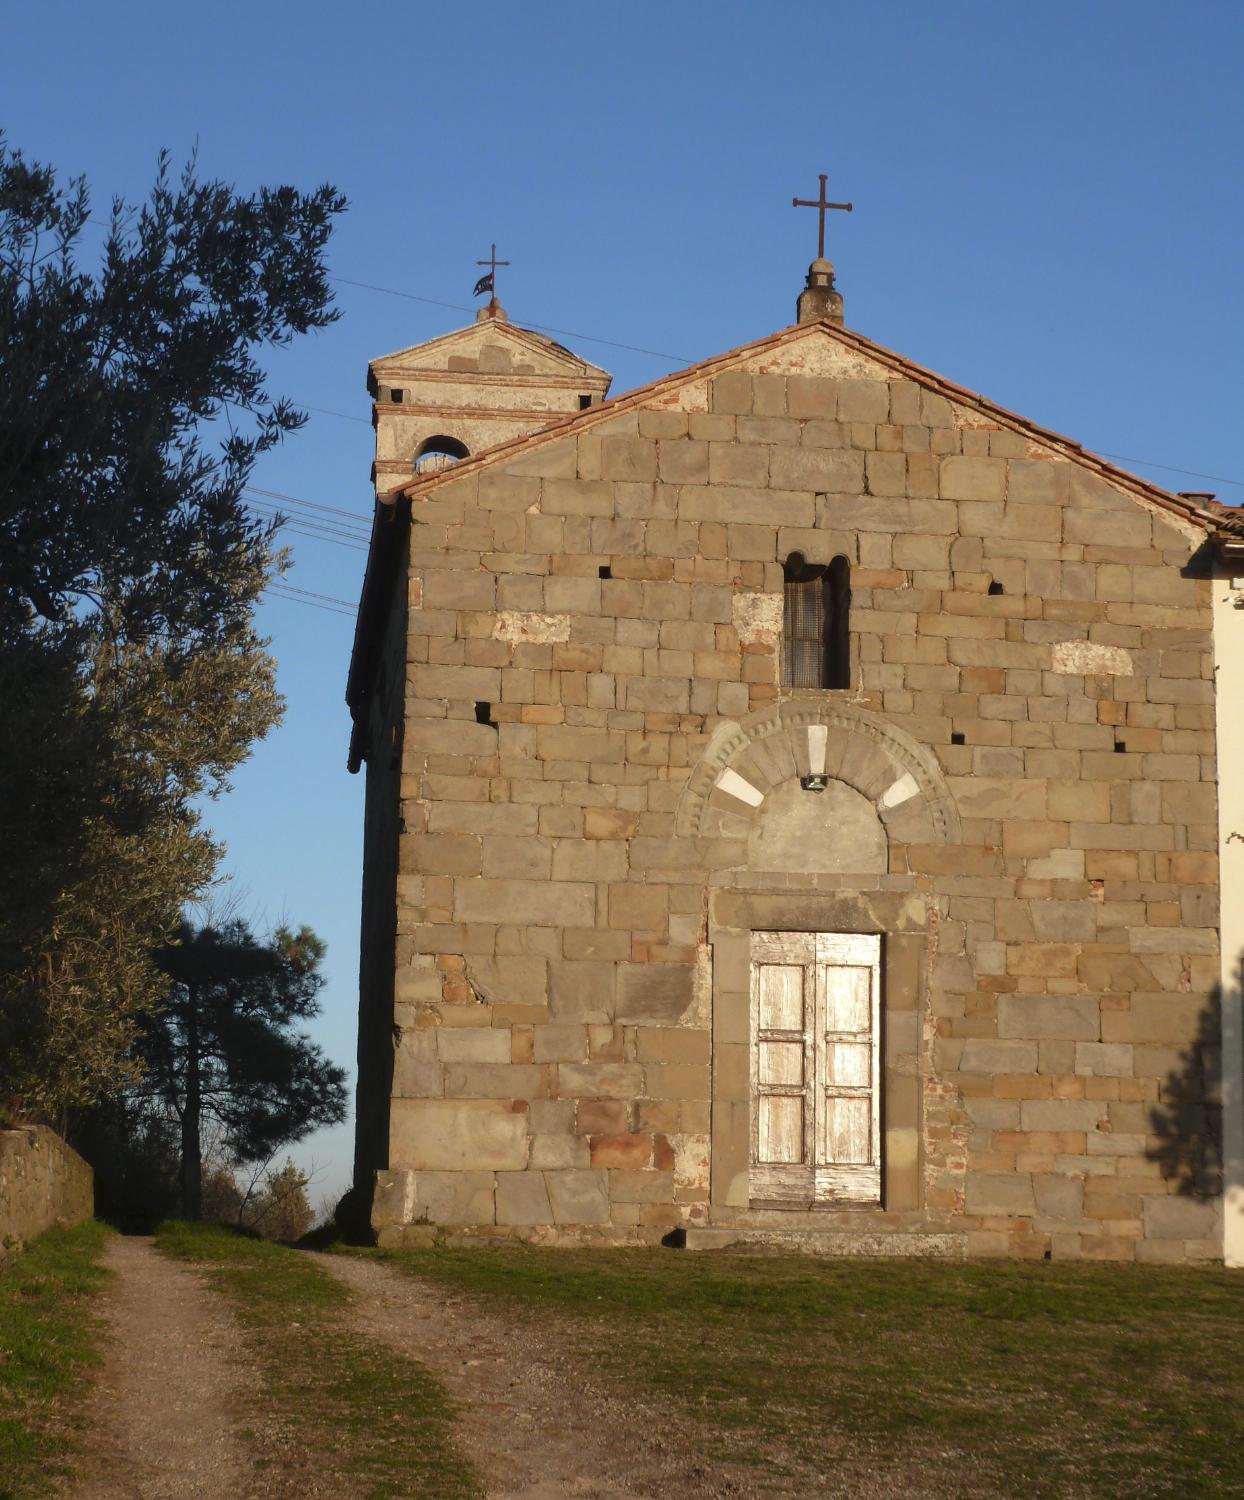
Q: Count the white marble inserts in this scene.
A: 3